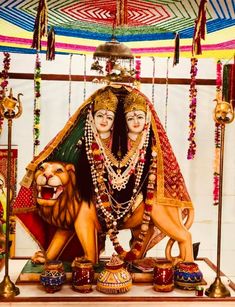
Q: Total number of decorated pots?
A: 5